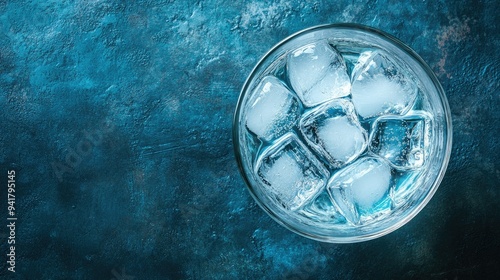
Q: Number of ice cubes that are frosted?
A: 6